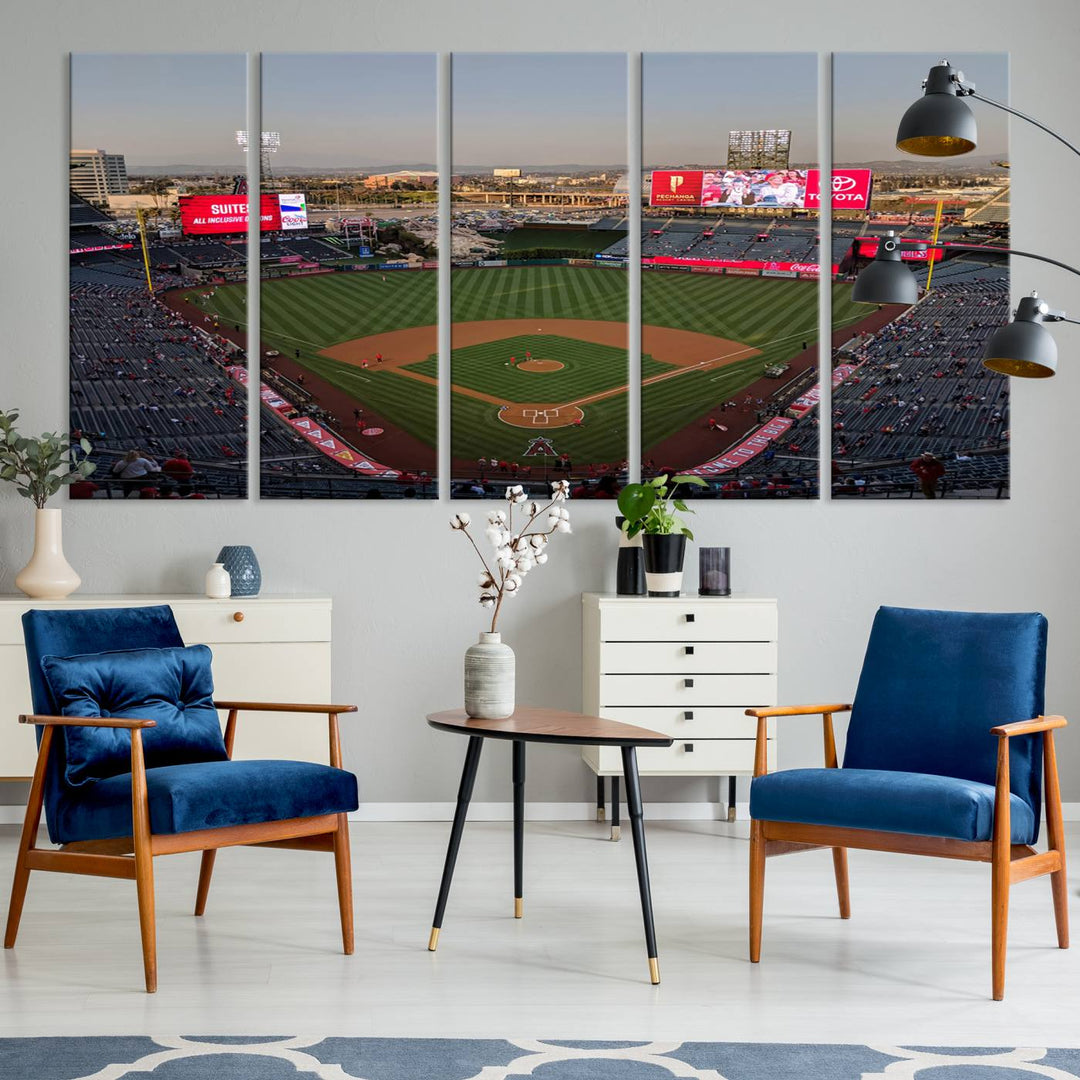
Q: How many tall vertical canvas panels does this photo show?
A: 5